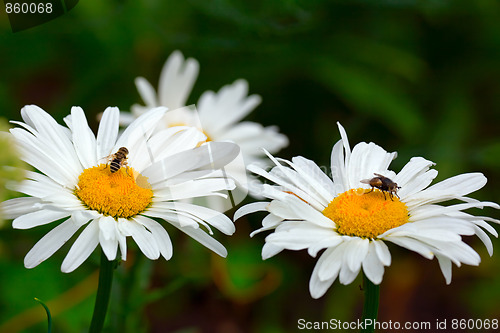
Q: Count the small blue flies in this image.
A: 0